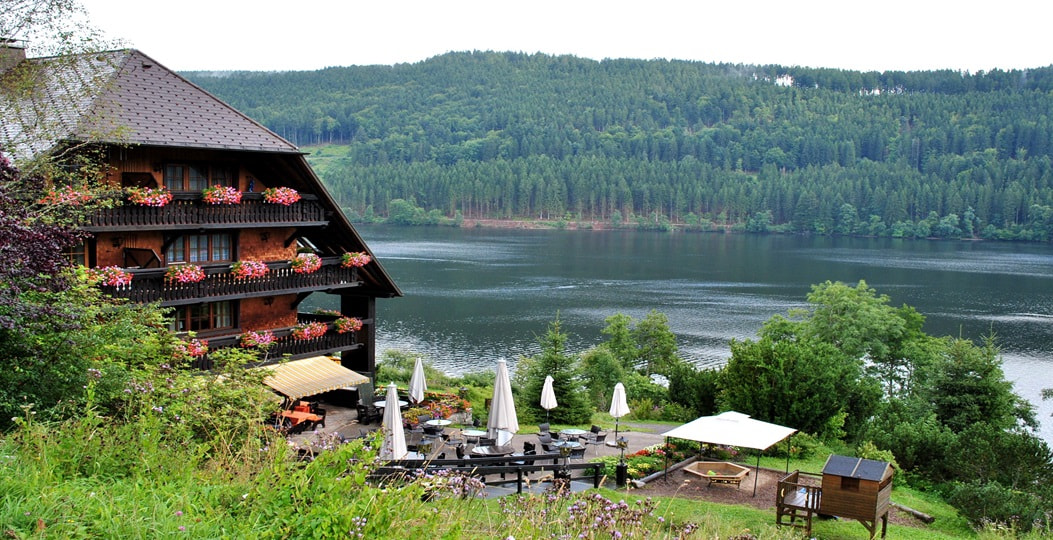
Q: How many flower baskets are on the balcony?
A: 13